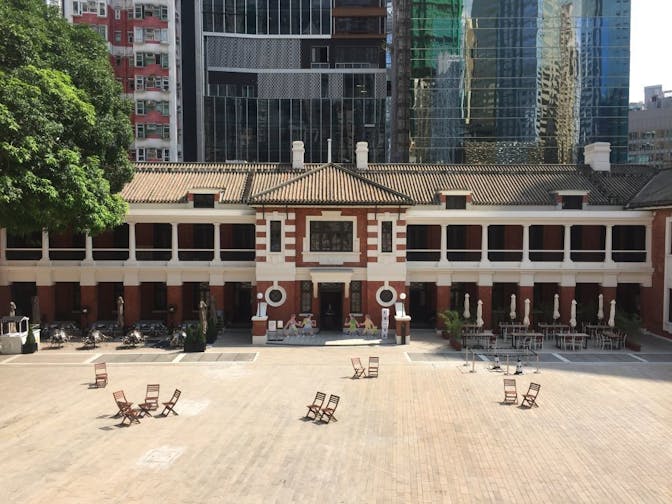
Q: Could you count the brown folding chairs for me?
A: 11